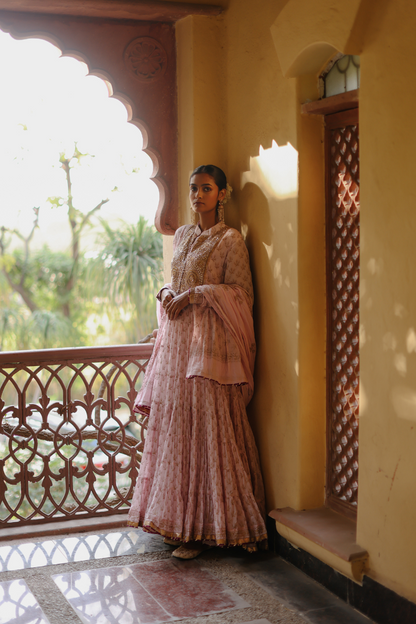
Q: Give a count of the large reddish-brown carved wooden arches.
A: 1